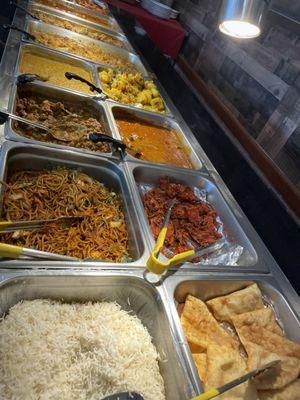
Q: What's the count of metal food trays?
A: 12